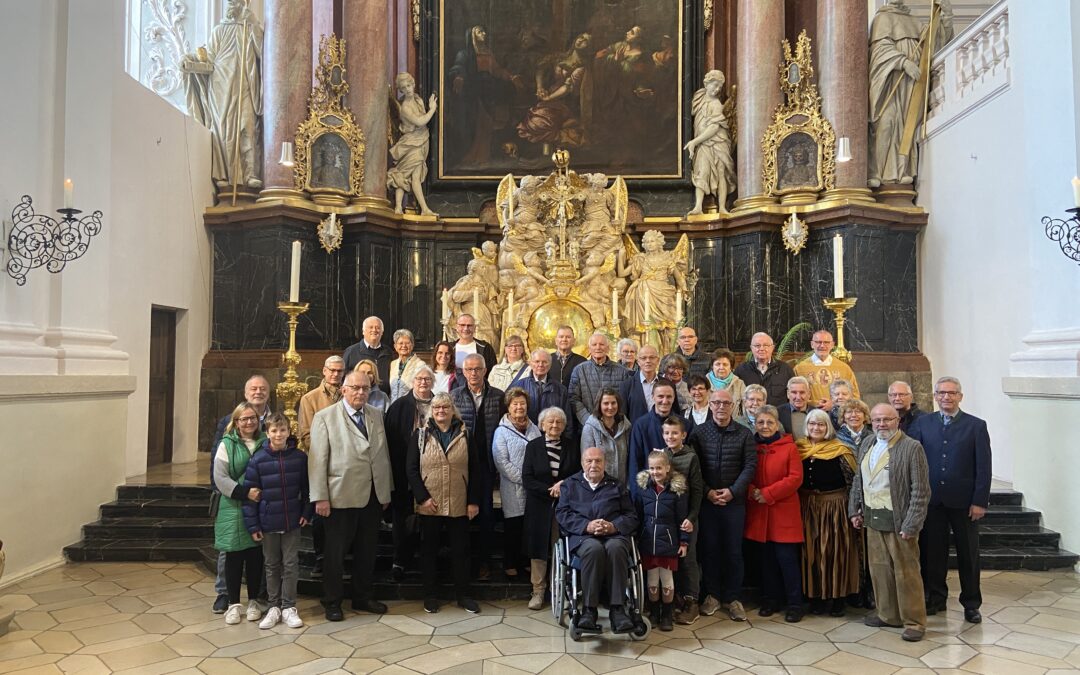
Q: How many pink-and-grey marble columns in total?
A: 4